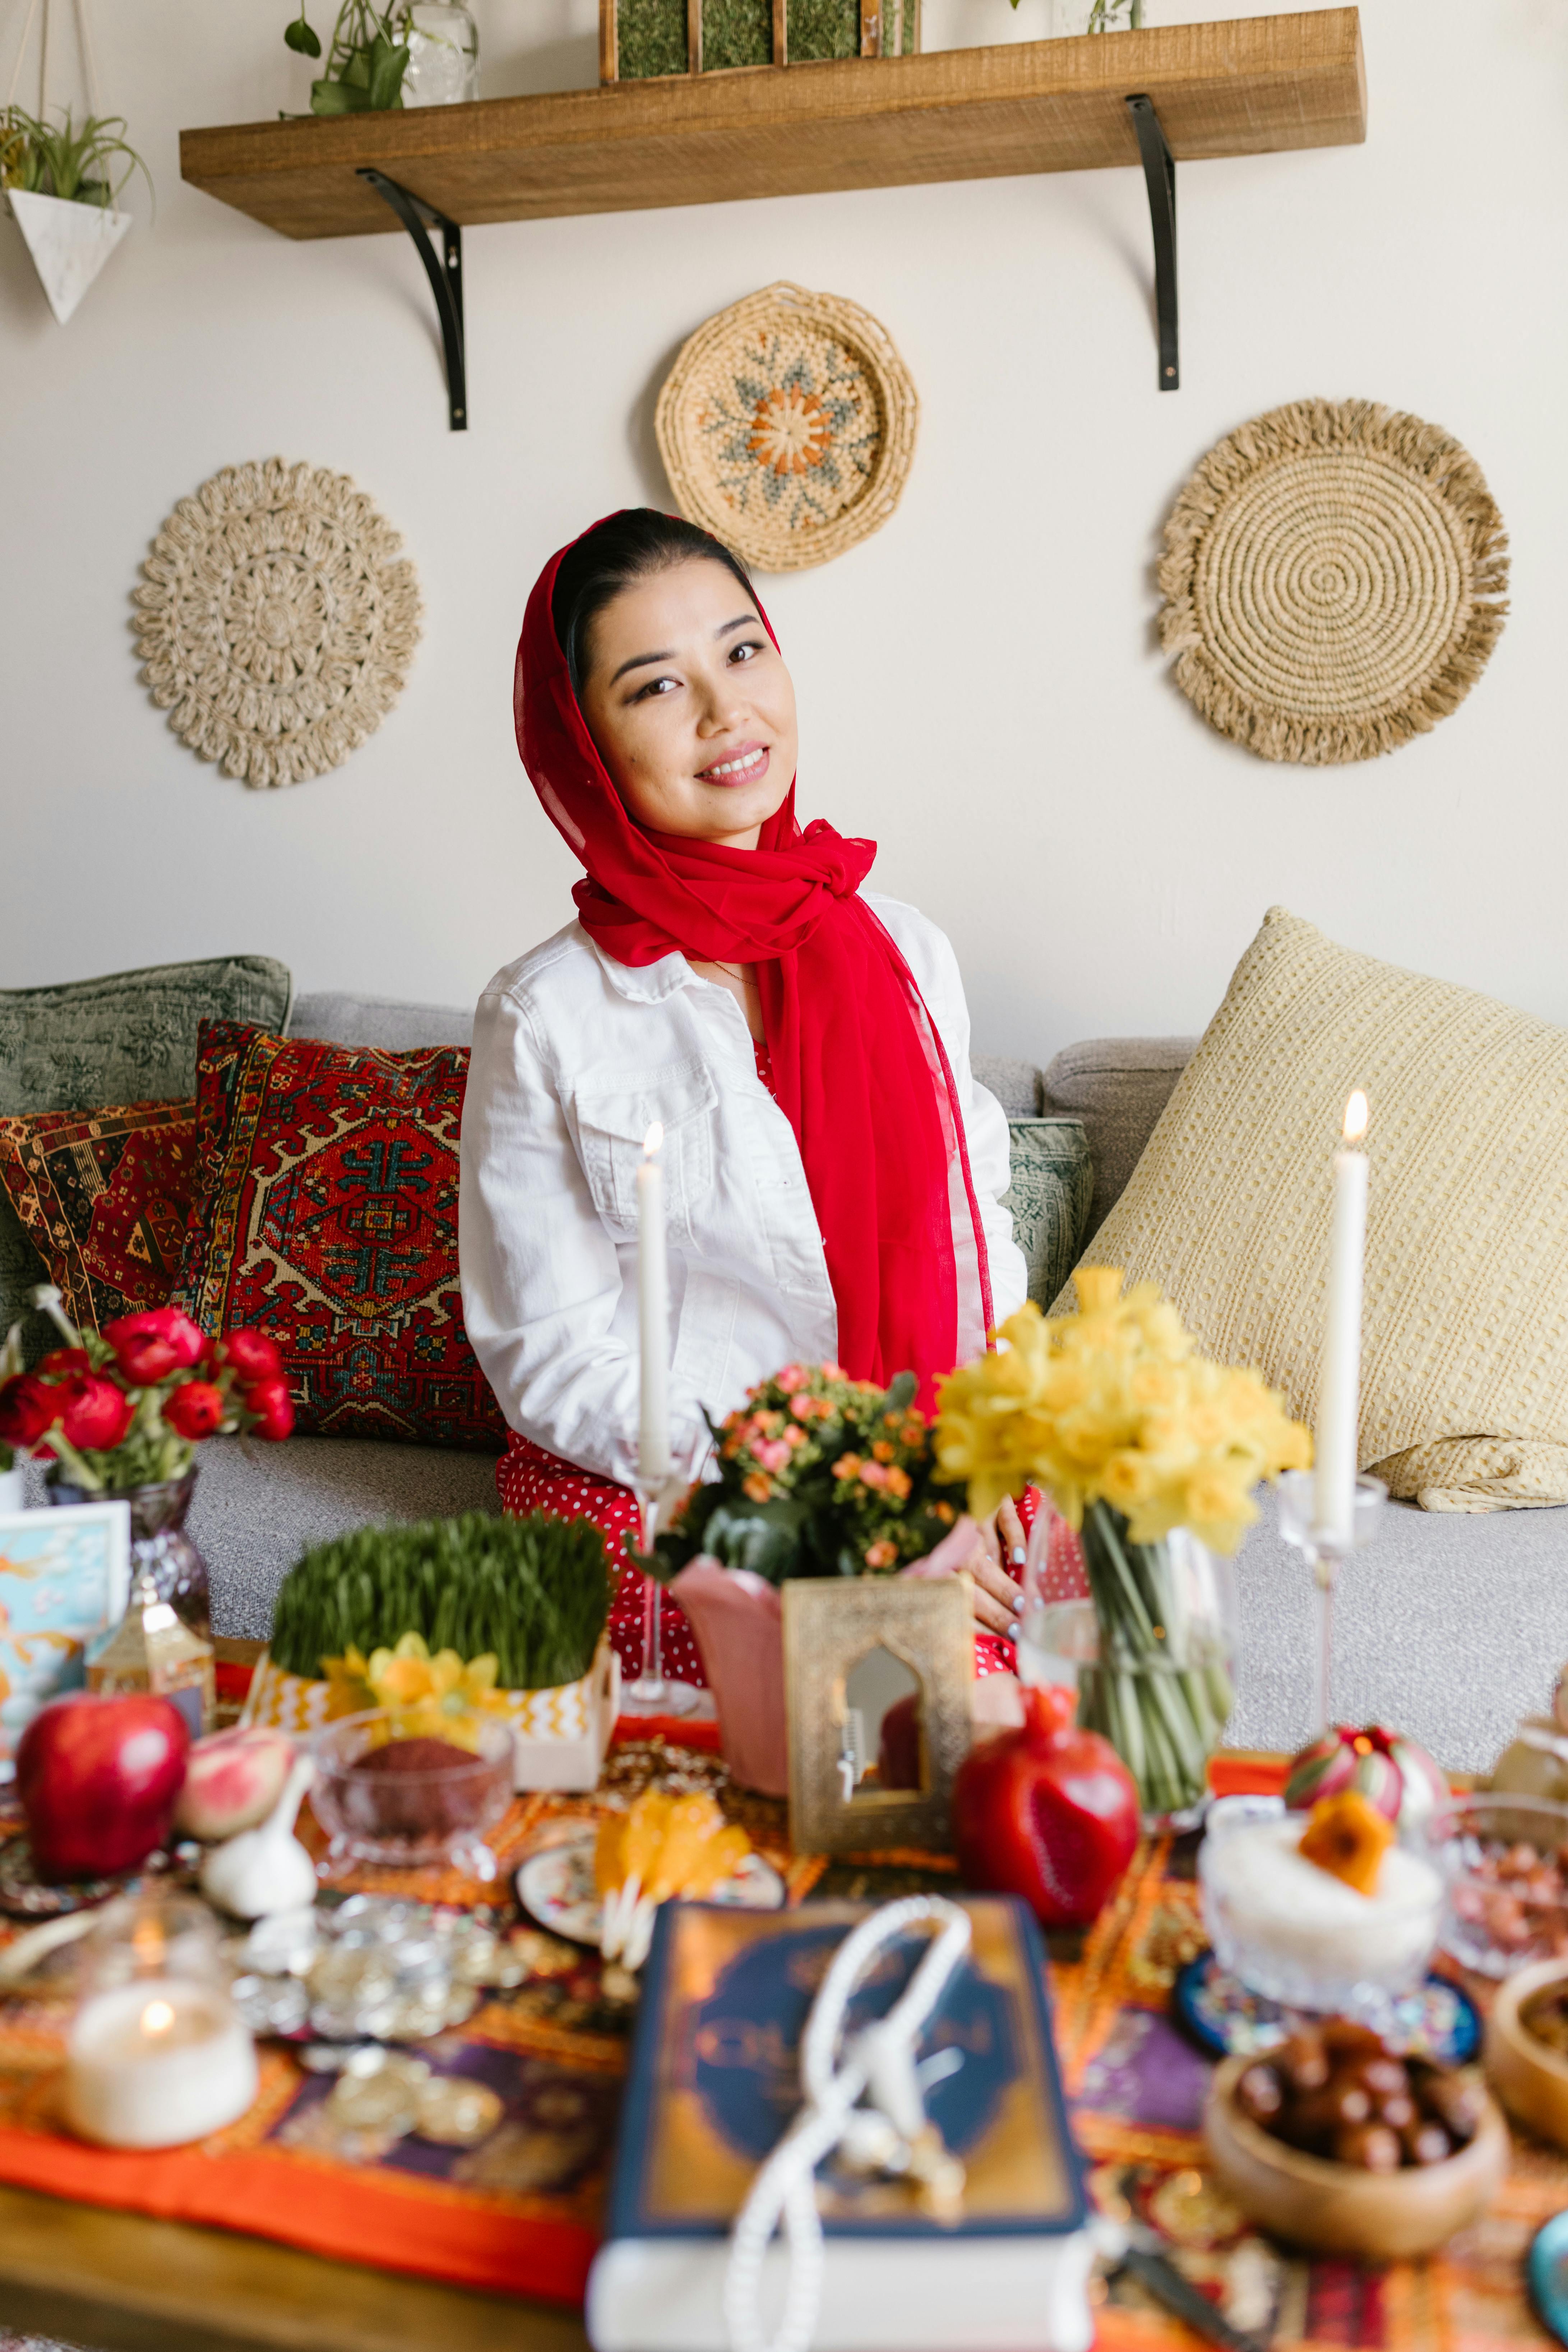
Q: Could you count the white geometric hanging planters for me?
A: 1